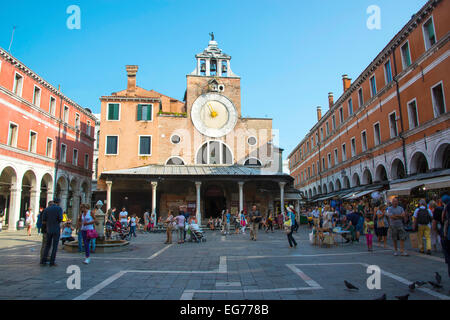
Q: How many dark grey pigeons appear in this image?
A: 7